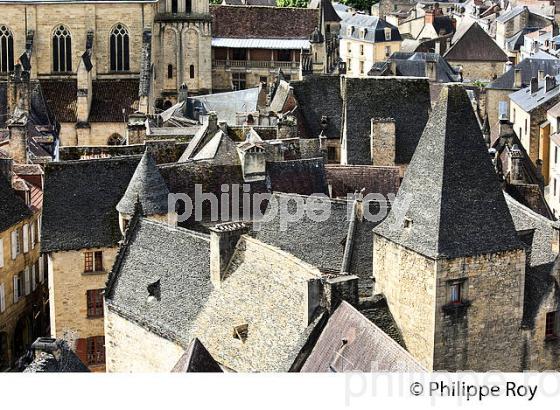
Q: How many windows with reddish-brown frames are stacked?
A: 3